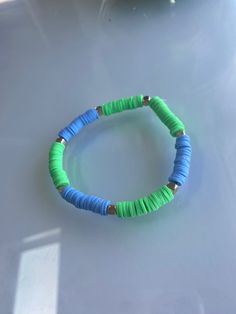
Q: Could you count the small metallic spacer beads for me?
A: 7